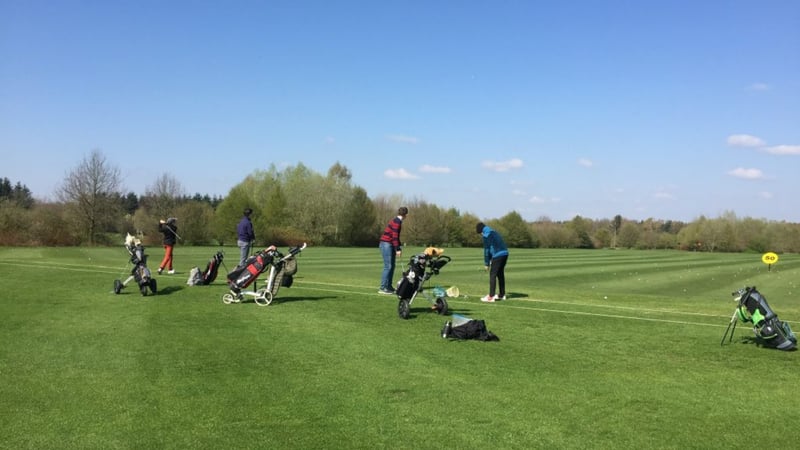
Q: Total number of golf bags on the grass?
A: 5